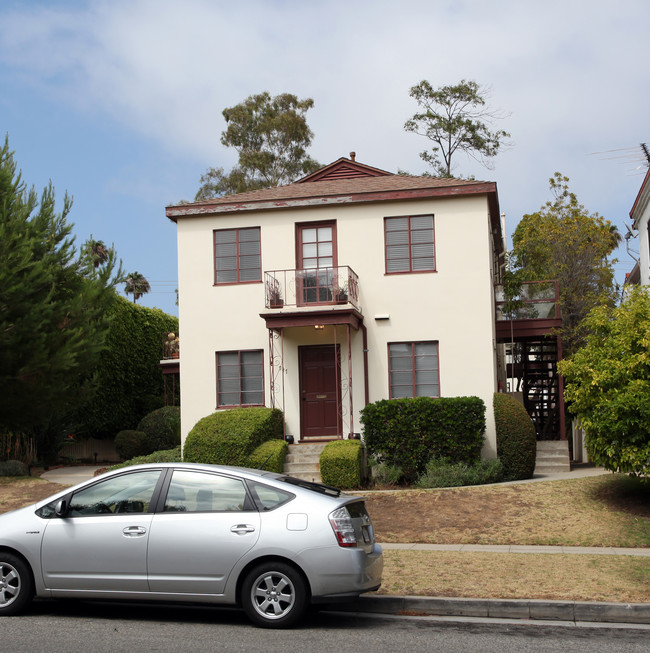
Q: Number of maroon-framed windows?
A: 4